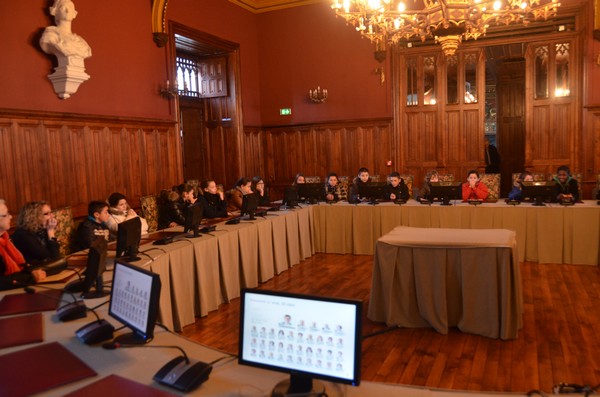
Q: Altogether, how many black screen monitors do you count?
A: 9